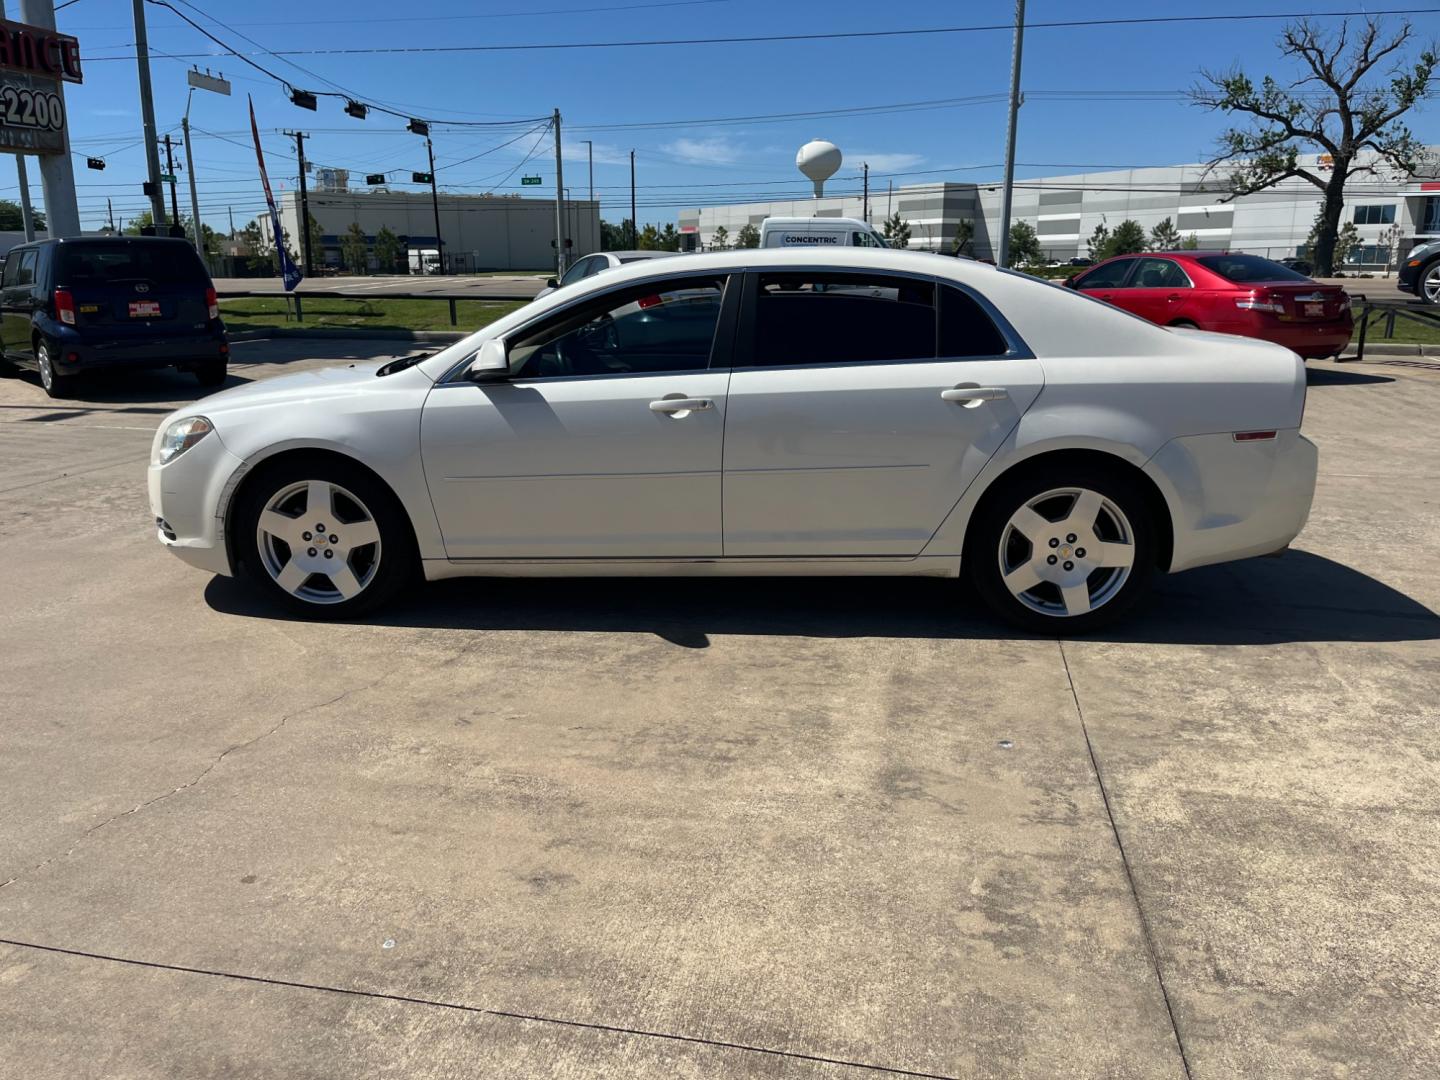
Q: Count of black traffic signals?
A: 6